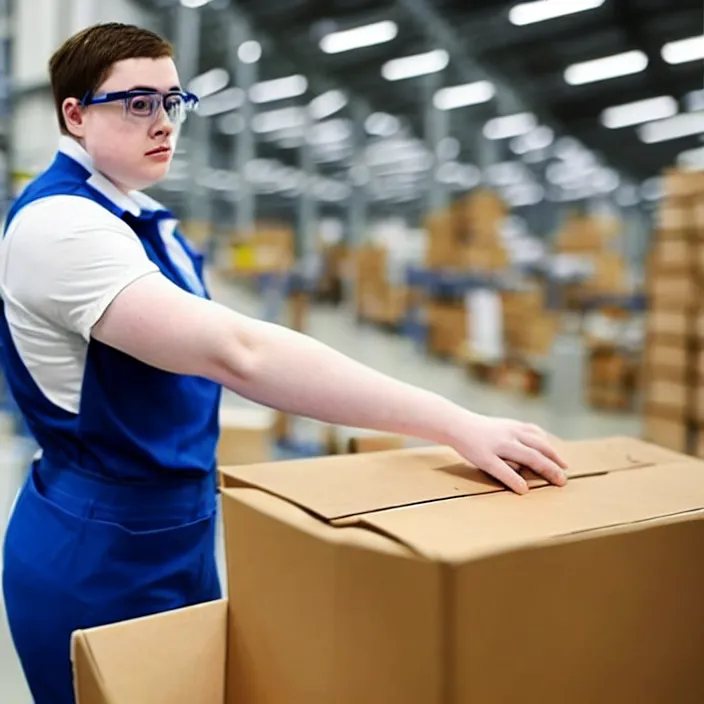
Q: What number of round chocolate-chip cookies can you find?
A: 0